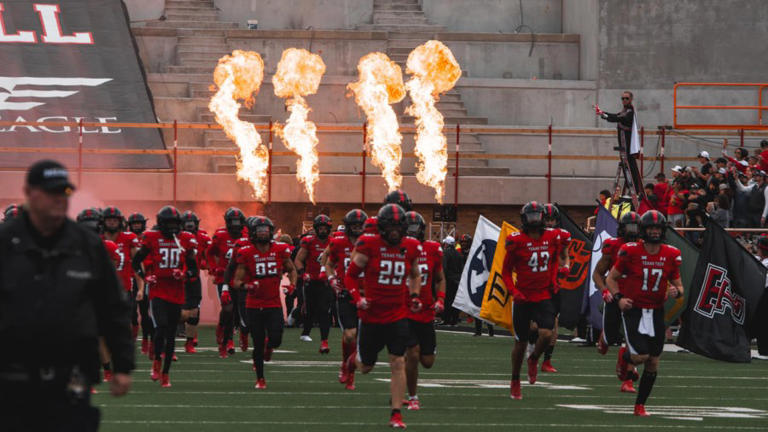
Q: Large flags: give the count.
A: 6